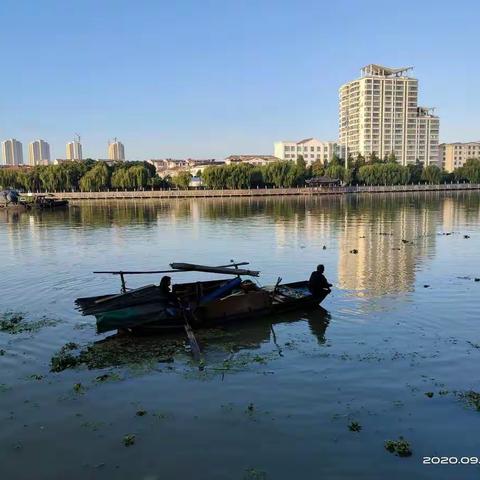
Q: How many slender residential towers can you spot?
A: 4